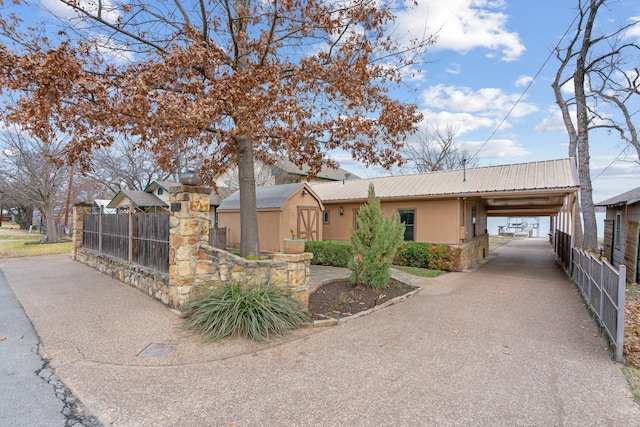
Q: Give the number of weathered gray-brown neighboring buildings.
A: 1